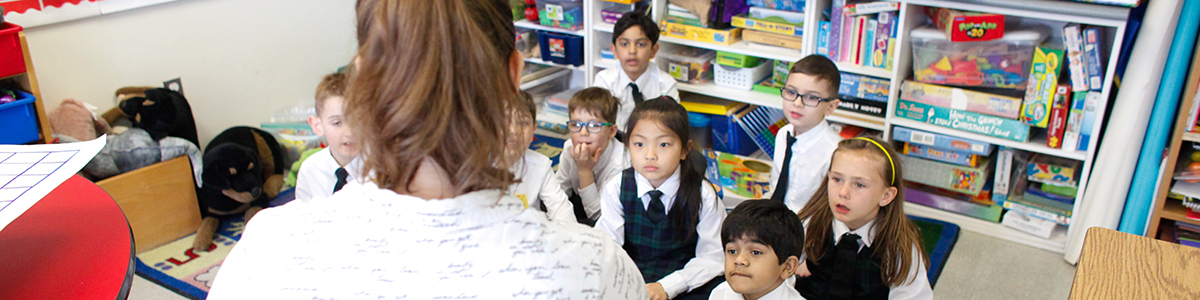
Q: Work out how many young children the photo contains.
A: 8